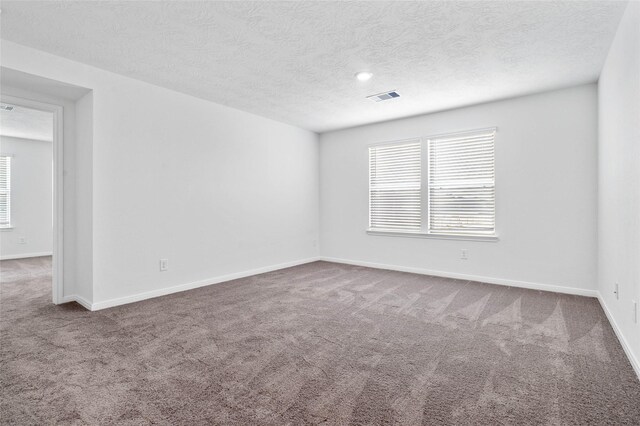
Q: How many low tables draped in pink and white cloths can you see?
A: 0